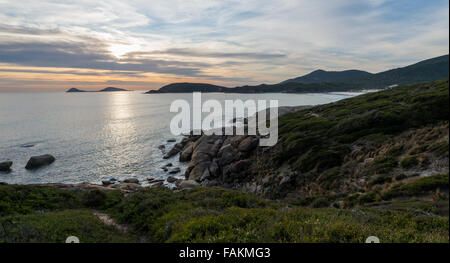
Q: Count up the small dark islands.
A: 2